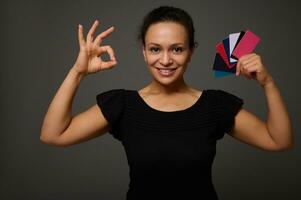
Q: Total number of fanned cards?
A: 7